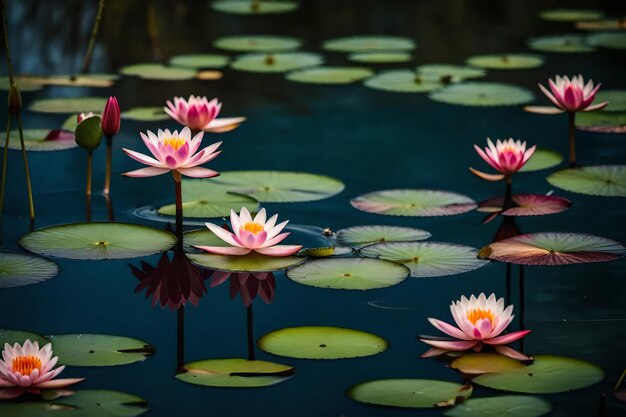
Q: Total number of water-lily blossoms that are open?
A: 7